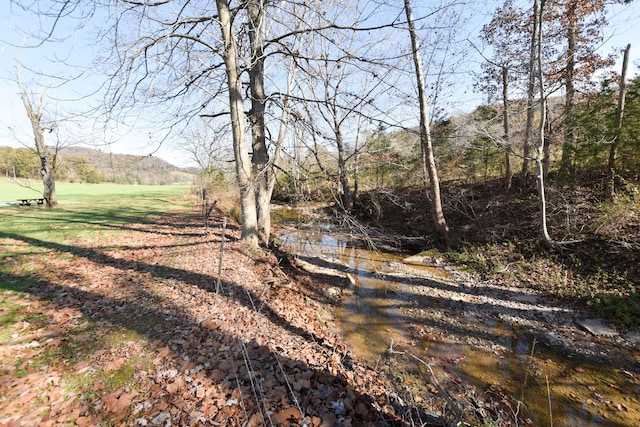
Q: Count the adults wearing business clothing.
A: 0